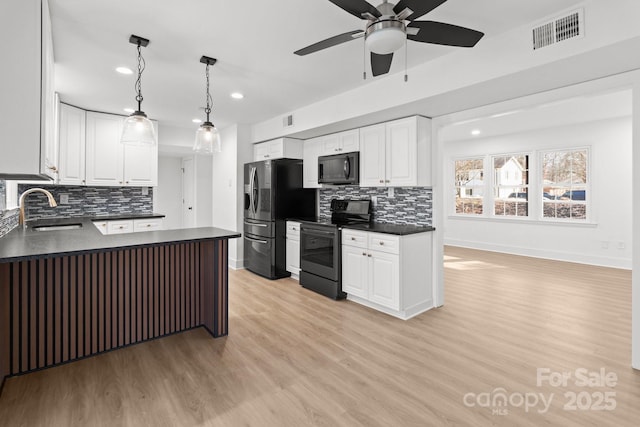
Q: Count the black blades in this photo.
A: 5